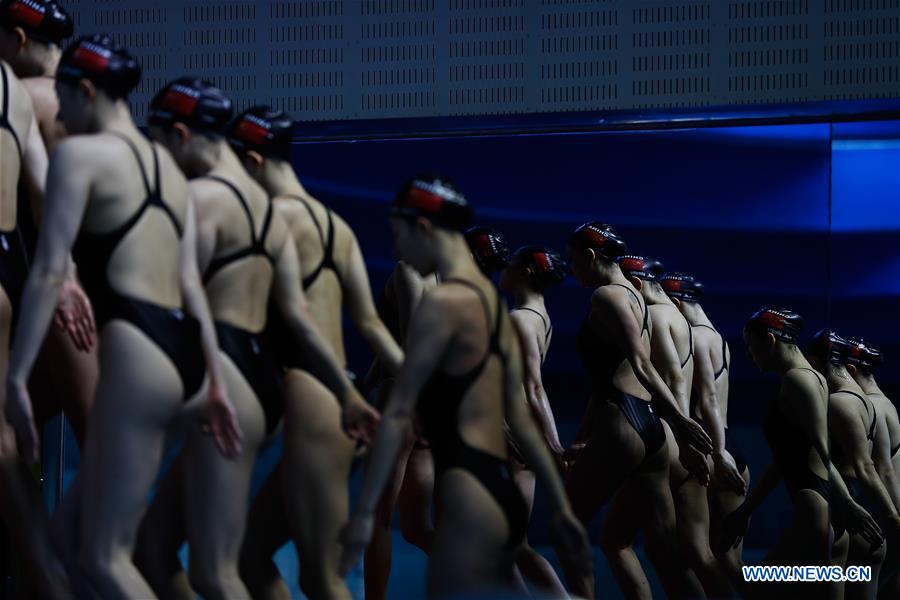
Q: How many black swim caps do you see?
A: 13